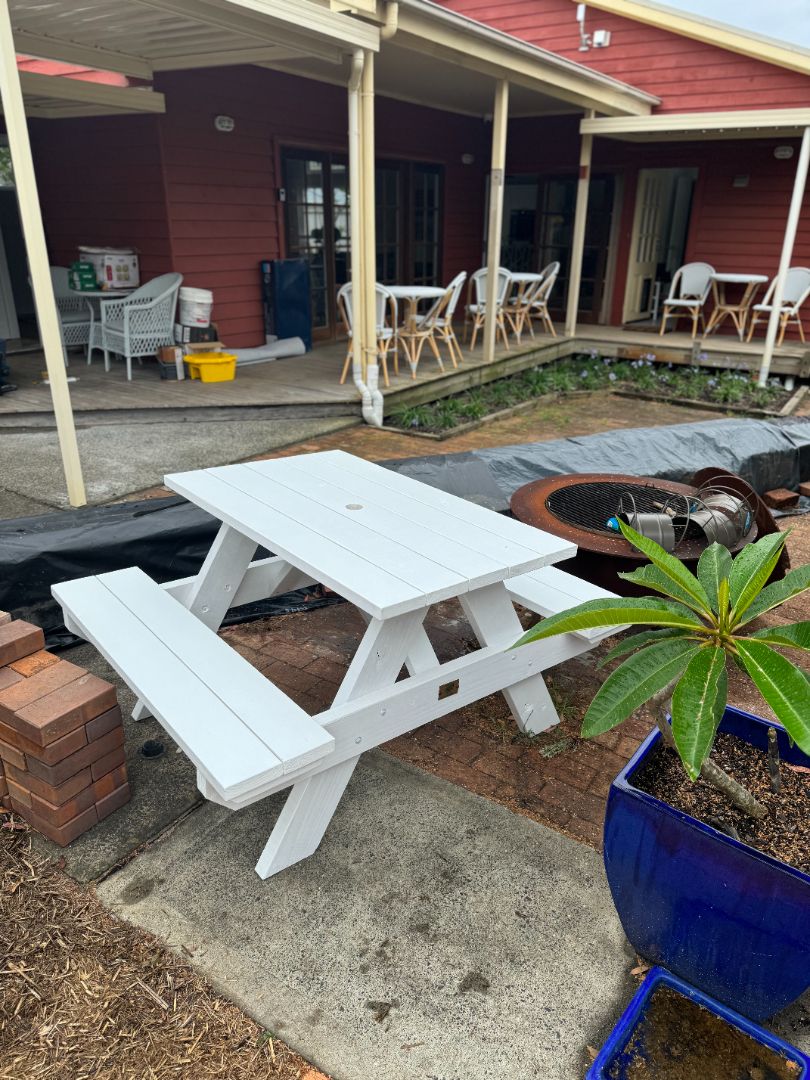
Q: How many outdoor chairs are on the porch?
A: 8